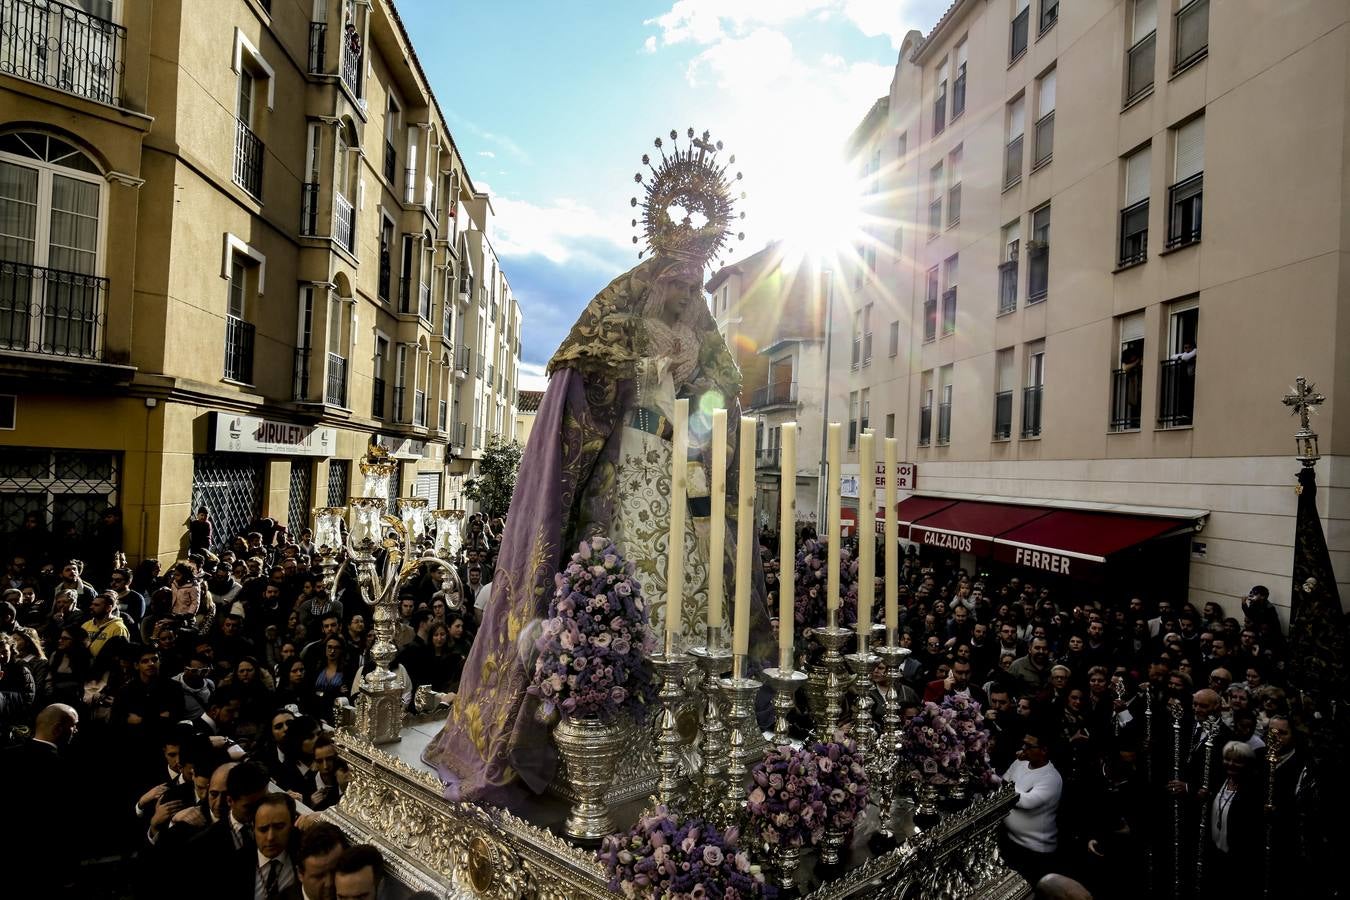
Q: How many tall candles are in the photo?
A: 8